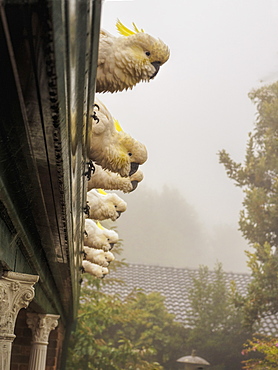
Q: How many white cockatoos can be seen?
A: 7